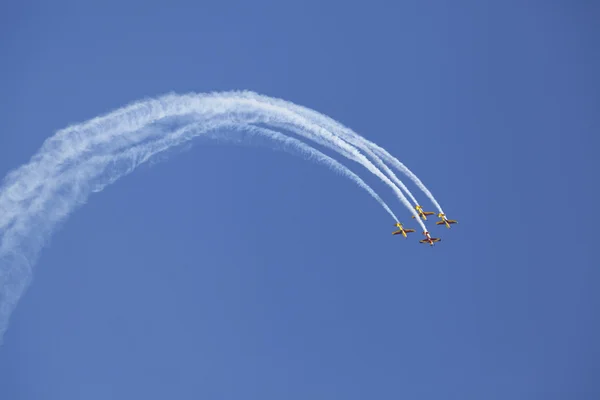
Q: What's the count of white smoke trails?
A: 4